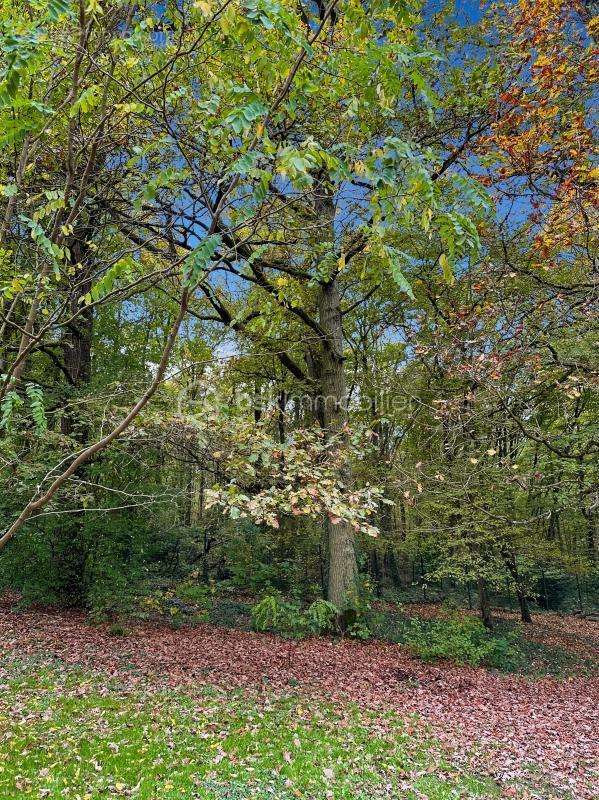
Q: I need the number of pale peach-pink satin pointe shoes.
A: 0